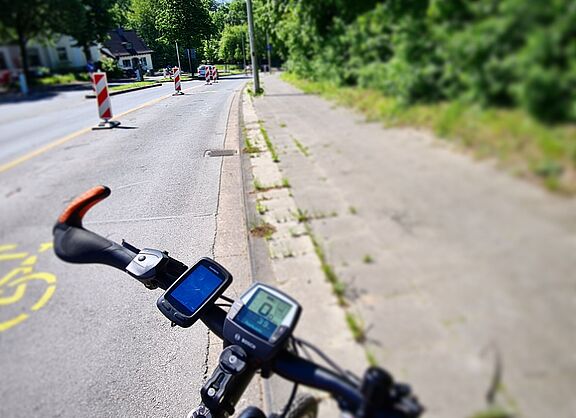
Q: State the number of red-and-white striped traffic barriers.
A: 4